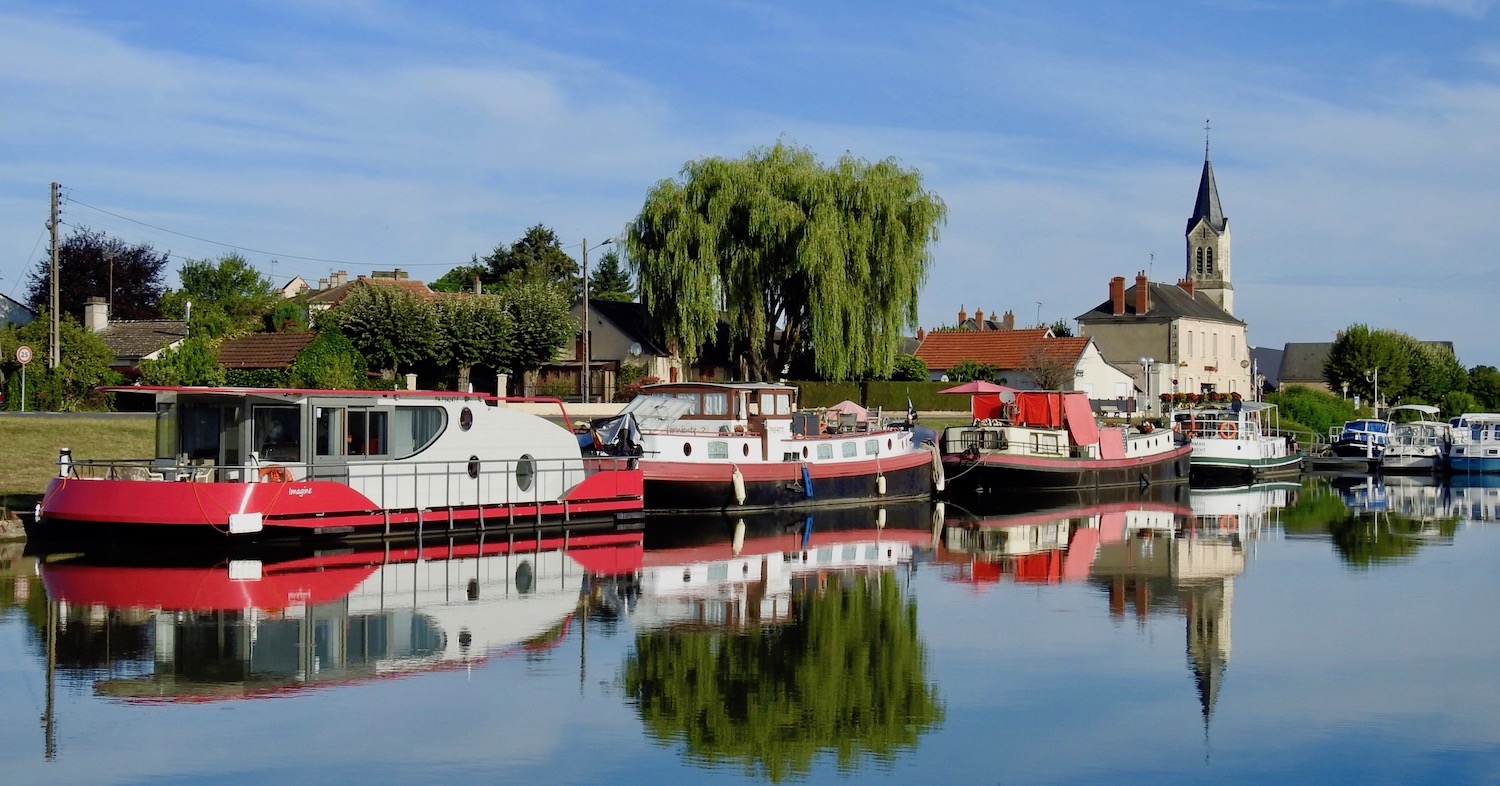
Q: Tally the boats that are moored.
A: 7